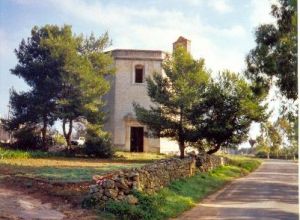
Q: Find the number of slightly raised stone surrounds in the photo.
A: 2